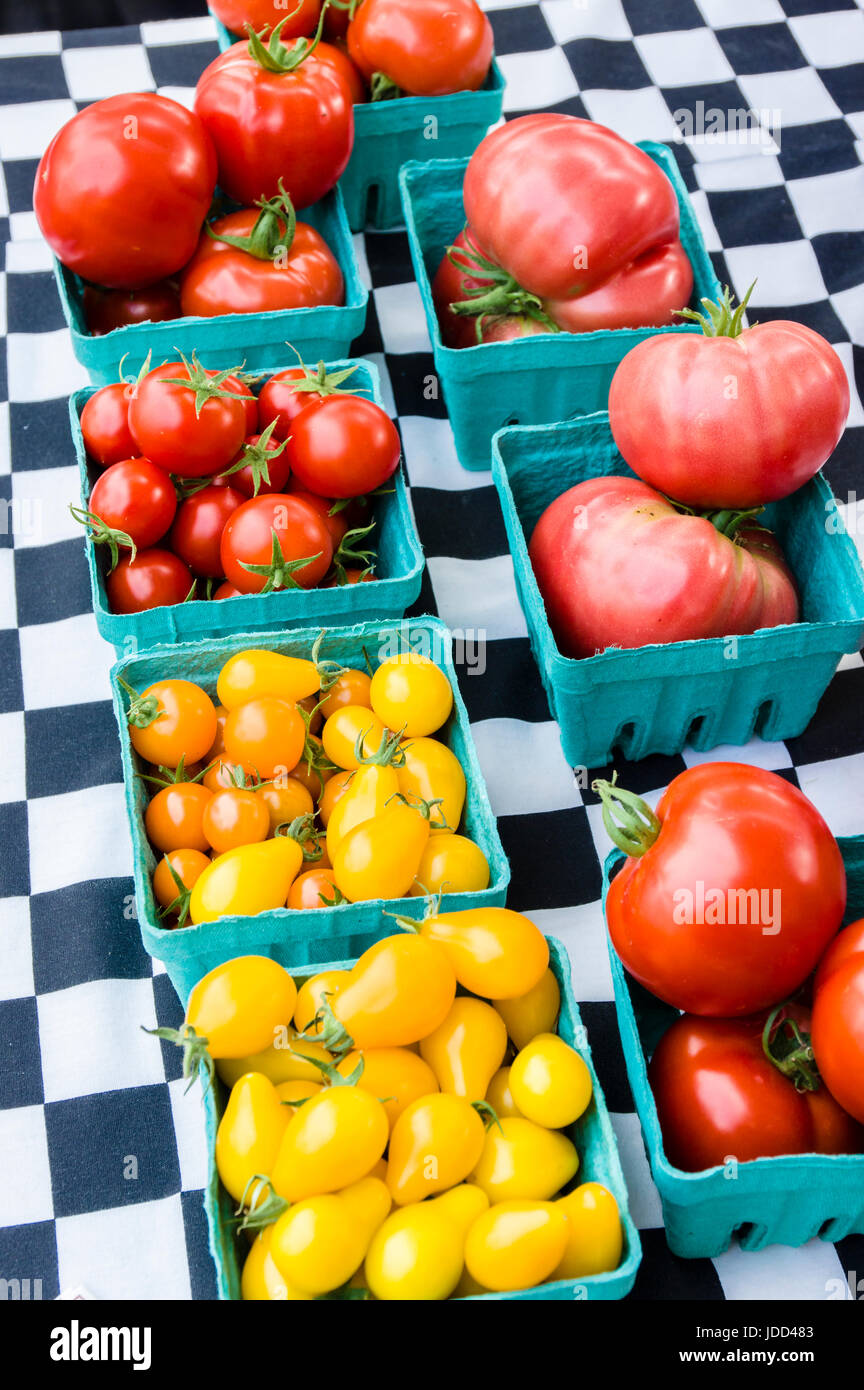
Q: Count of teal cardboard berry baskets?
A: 8